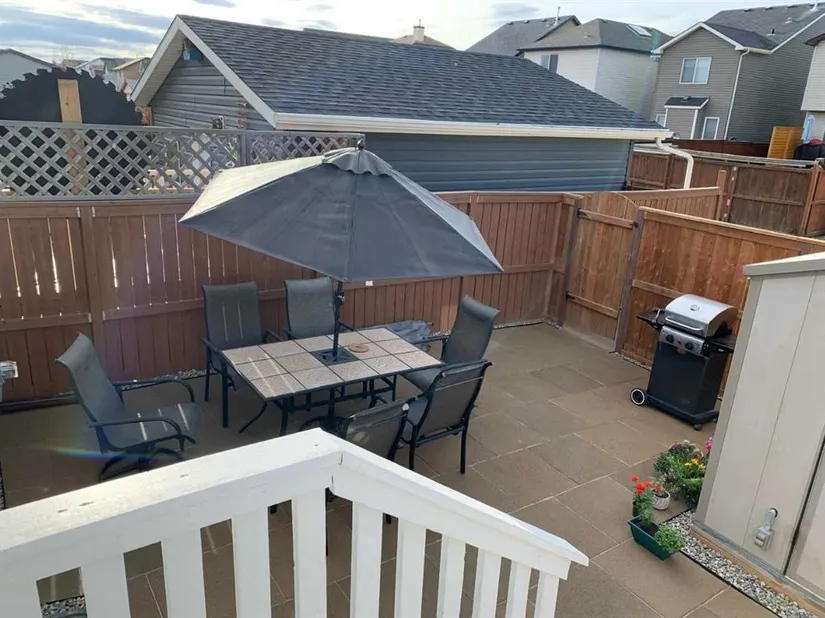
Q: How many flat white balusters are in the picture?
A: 11